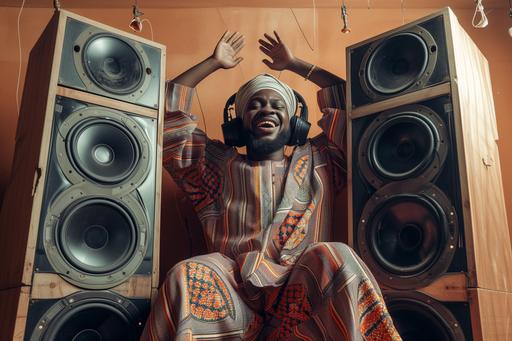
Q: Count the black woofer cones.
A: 8